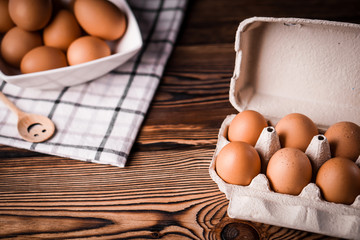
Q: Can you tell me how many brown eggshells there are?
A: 13